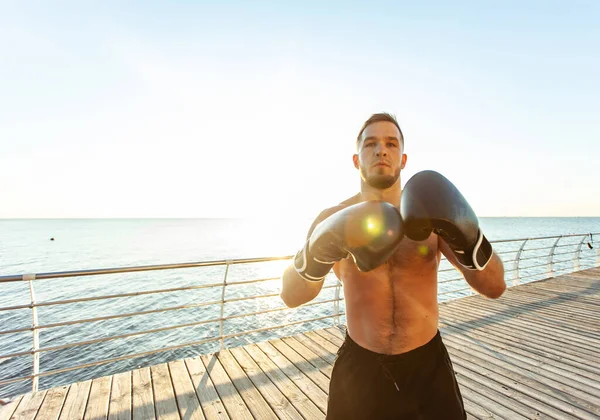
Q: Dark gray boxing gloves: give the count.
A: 2